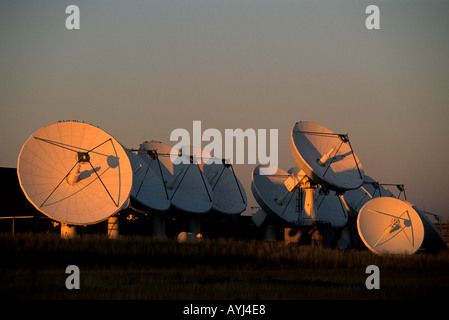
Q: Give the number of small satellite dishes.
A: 1